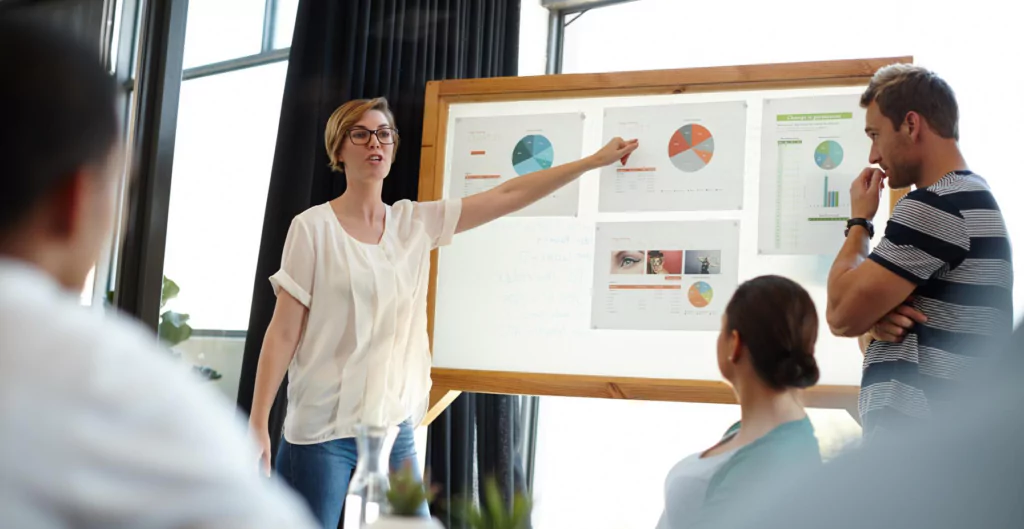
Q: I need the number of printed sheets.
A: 4